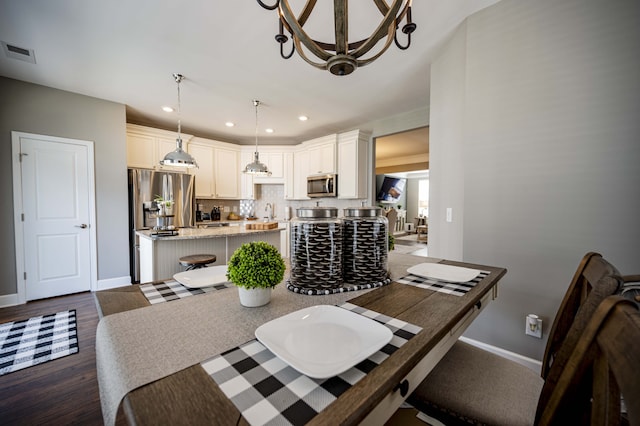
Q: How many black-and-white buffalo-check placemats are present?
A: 3